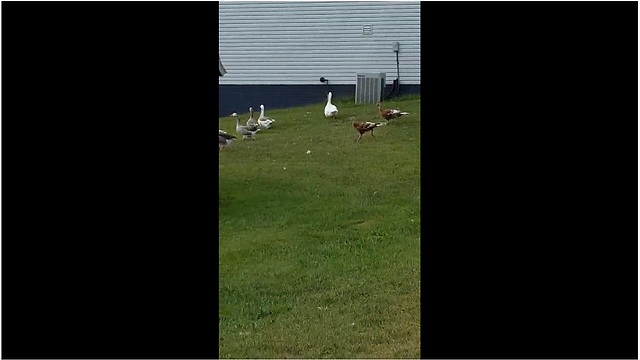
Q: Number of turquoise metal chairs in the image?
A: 0